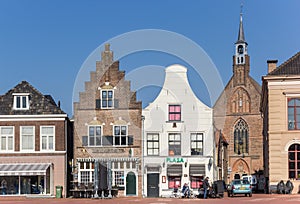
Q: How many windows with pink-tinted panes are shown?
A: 3